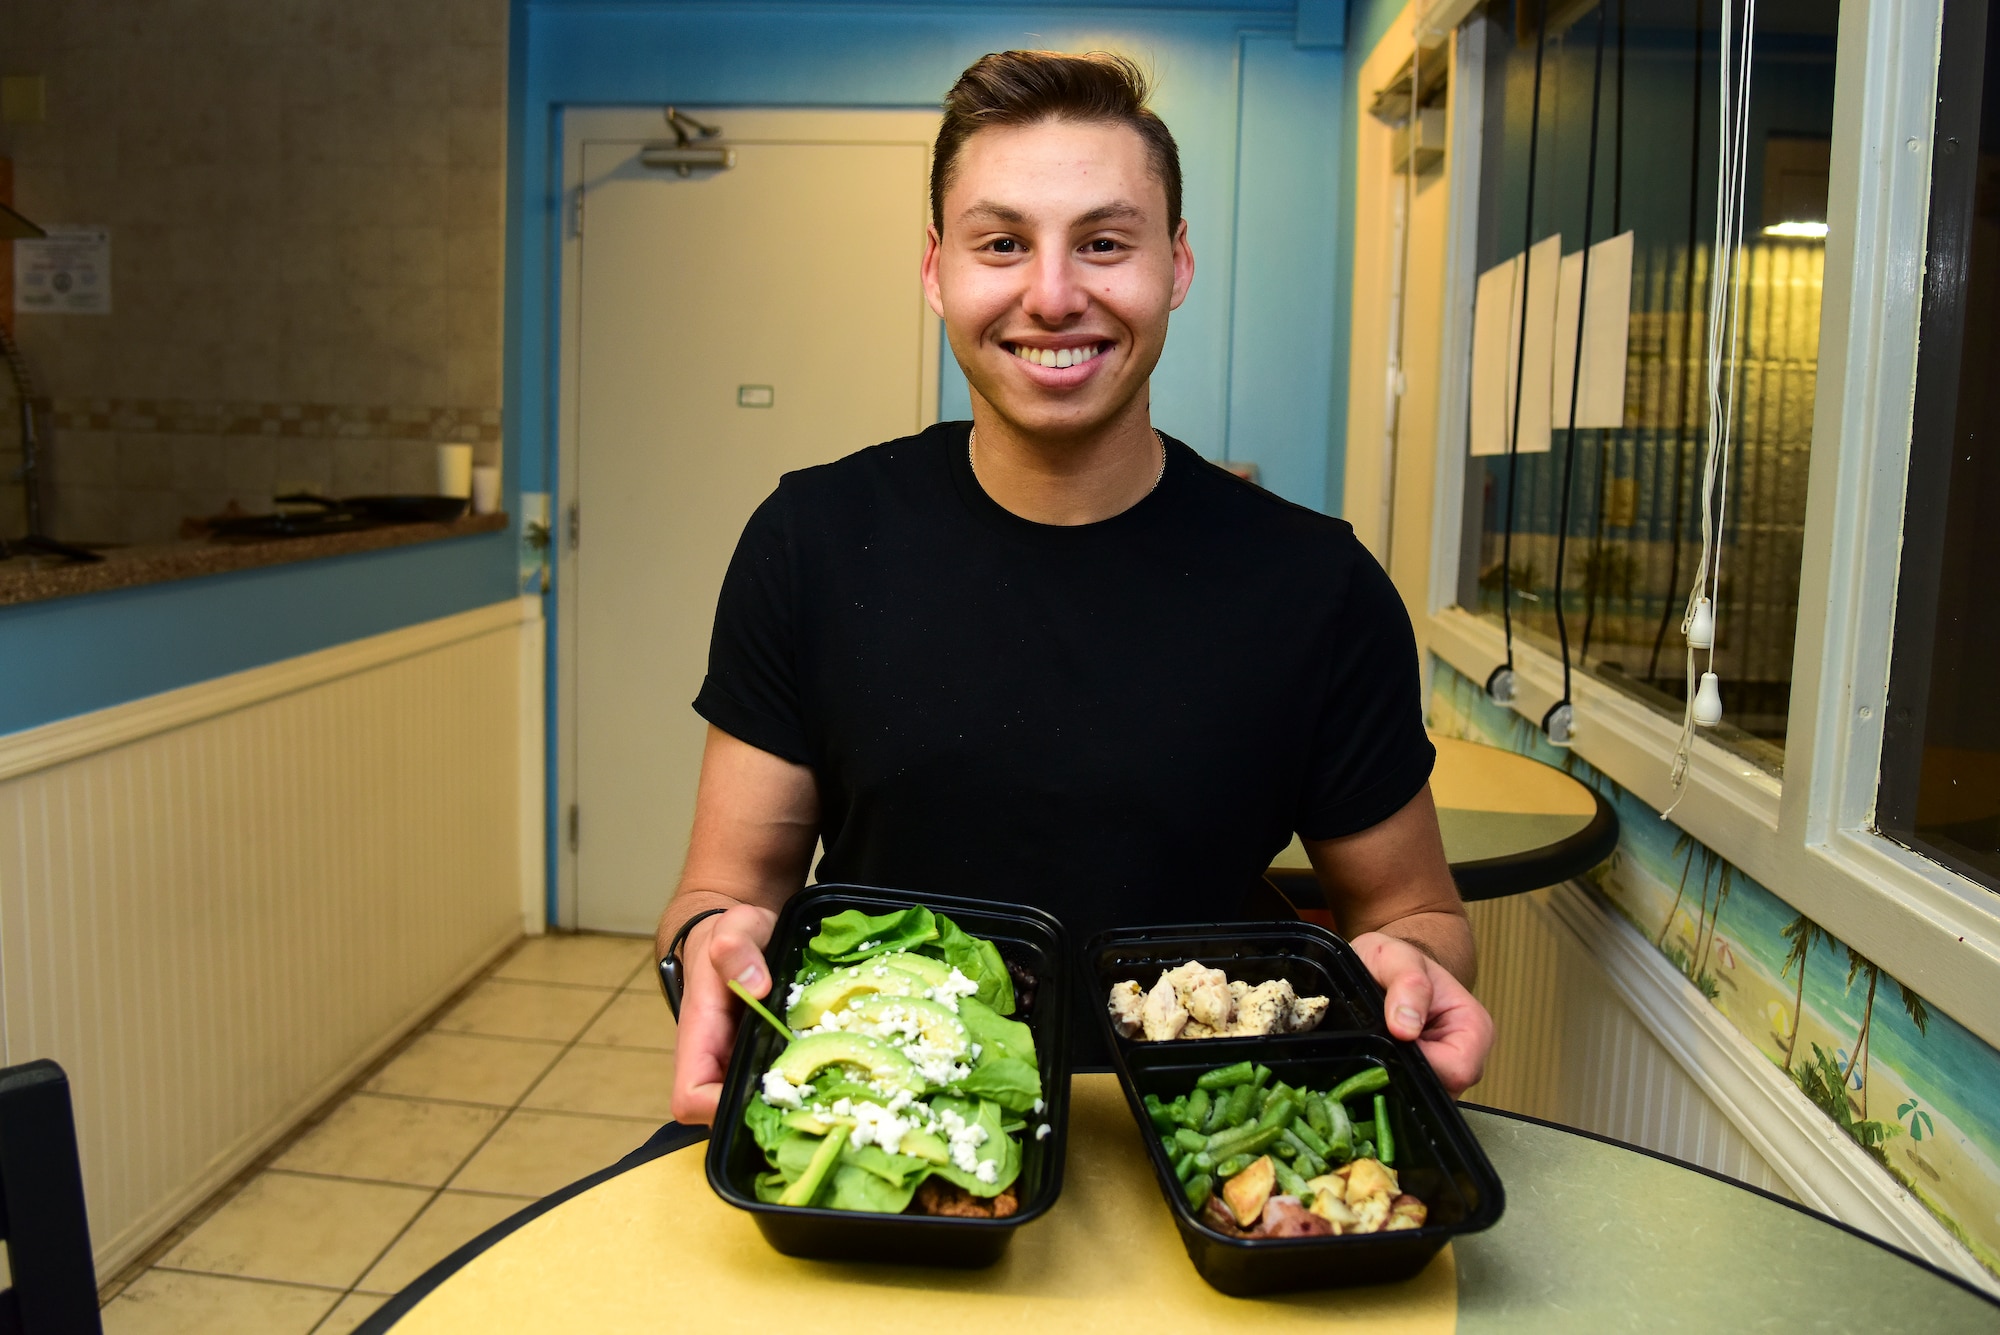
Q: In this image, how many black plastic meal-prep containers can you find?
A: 2